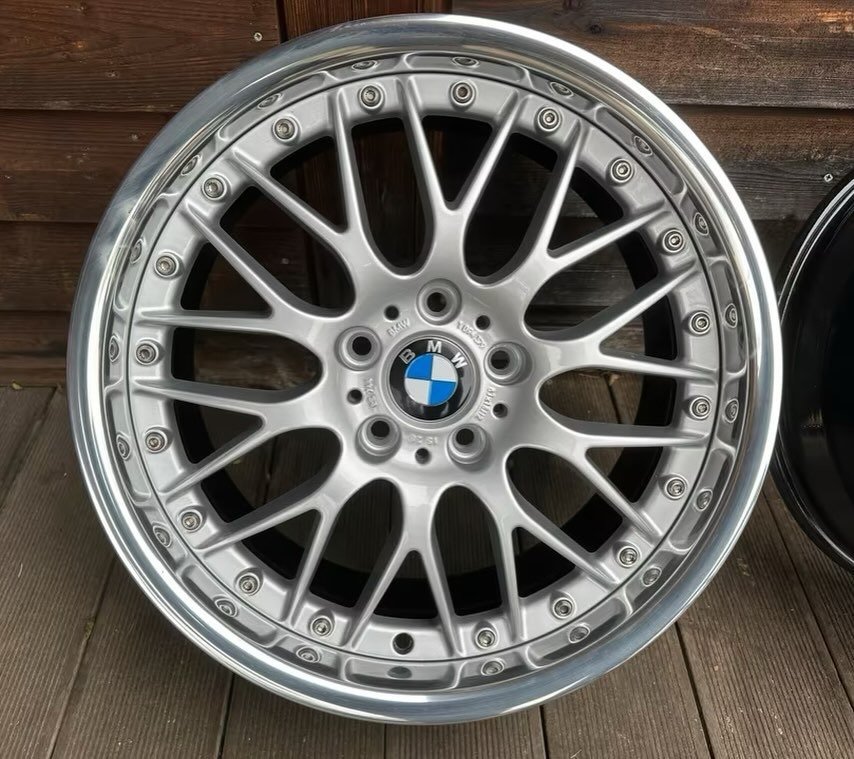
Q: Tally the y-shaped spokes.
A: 10